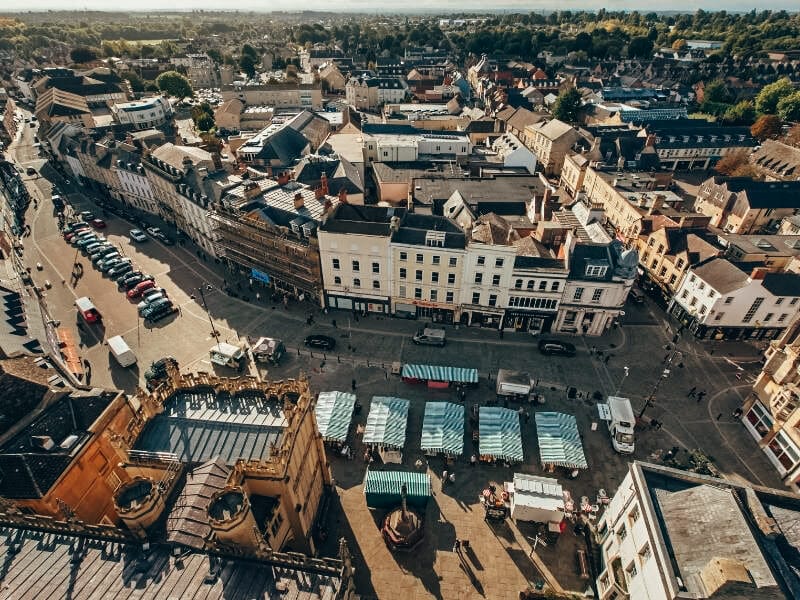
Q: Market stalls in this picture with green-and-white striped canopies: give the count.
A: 7